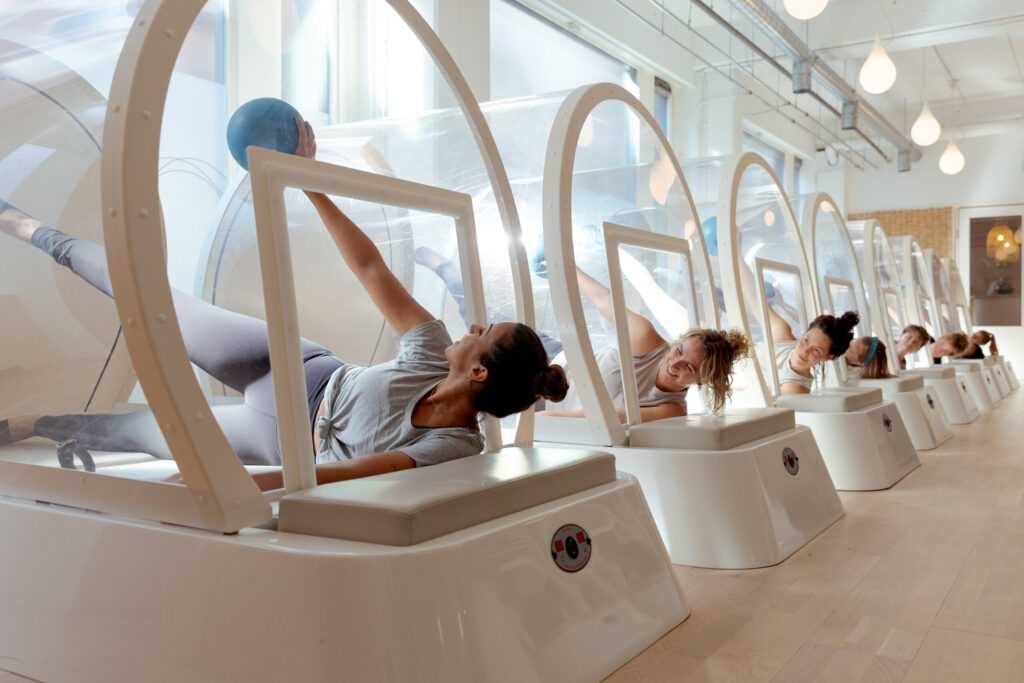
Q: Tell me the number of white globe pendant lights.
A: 4